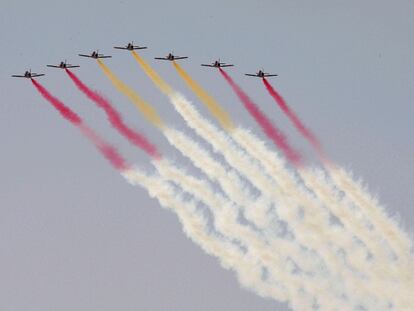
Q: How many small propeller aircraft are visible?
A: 7